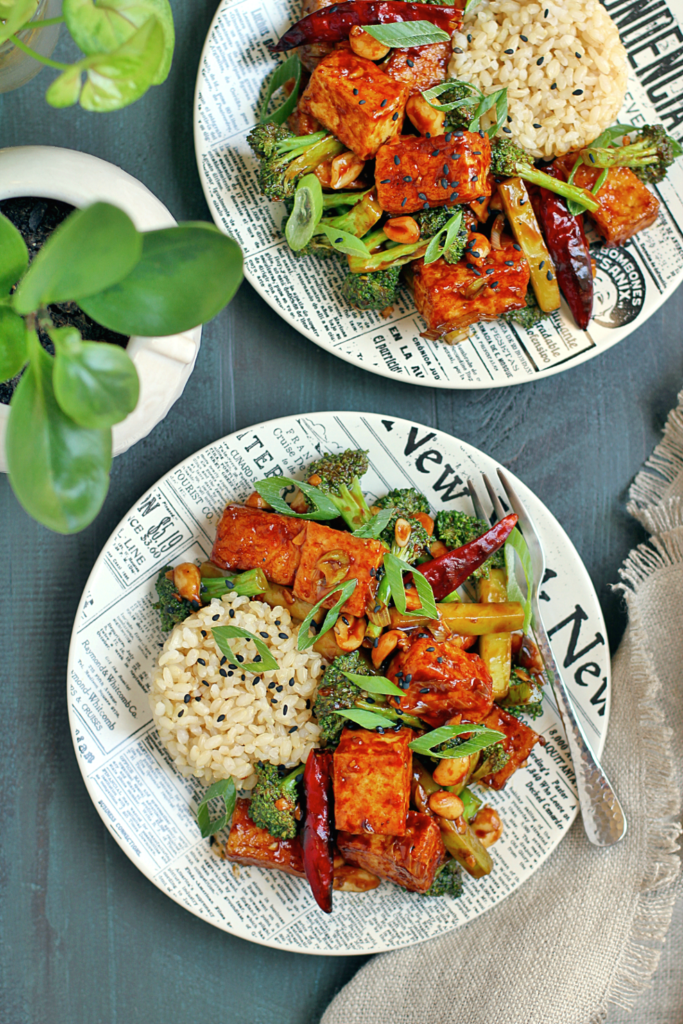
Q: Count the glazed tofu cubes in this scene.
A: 12